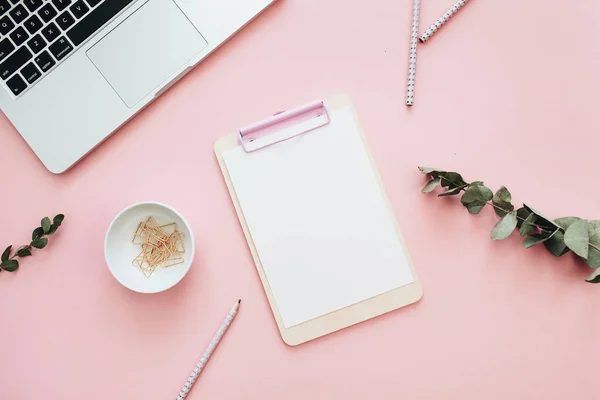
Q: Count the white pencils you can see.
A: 3